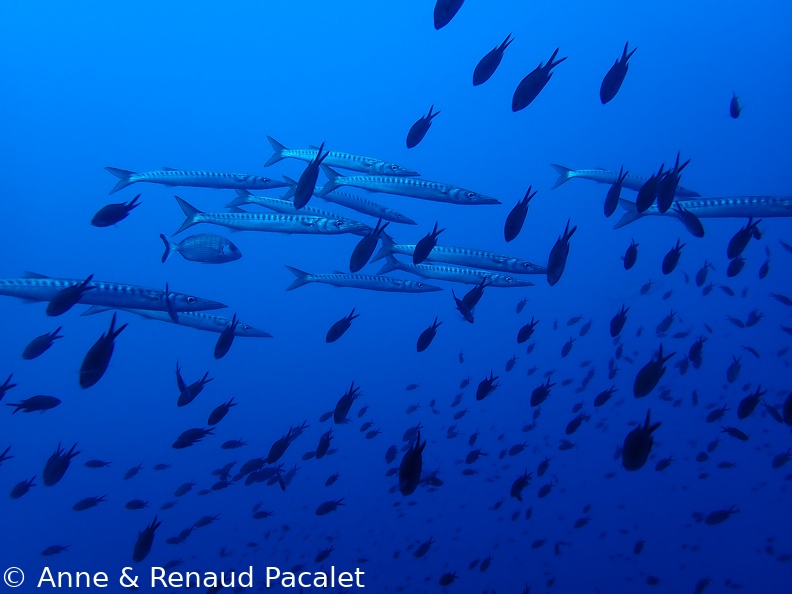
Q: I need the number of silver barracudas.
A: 13